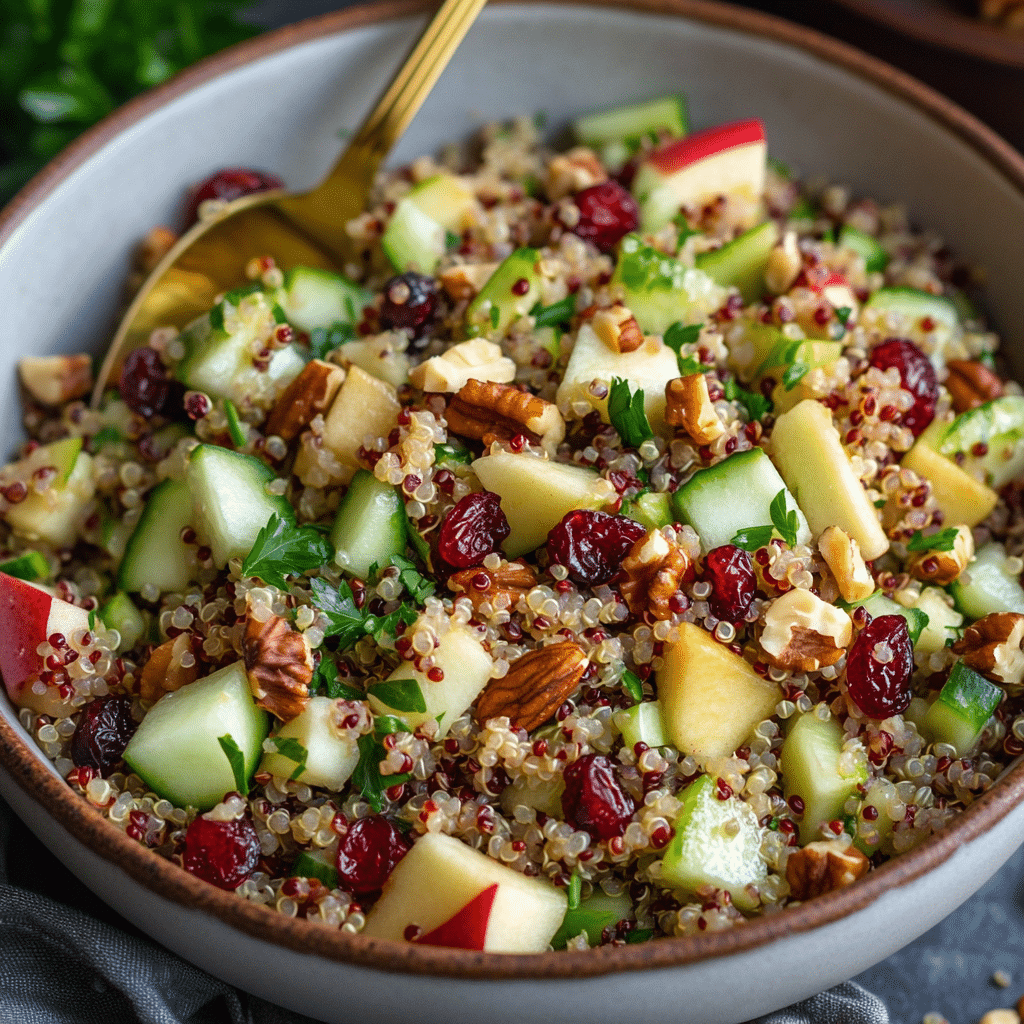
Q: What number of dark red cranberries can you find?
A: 13